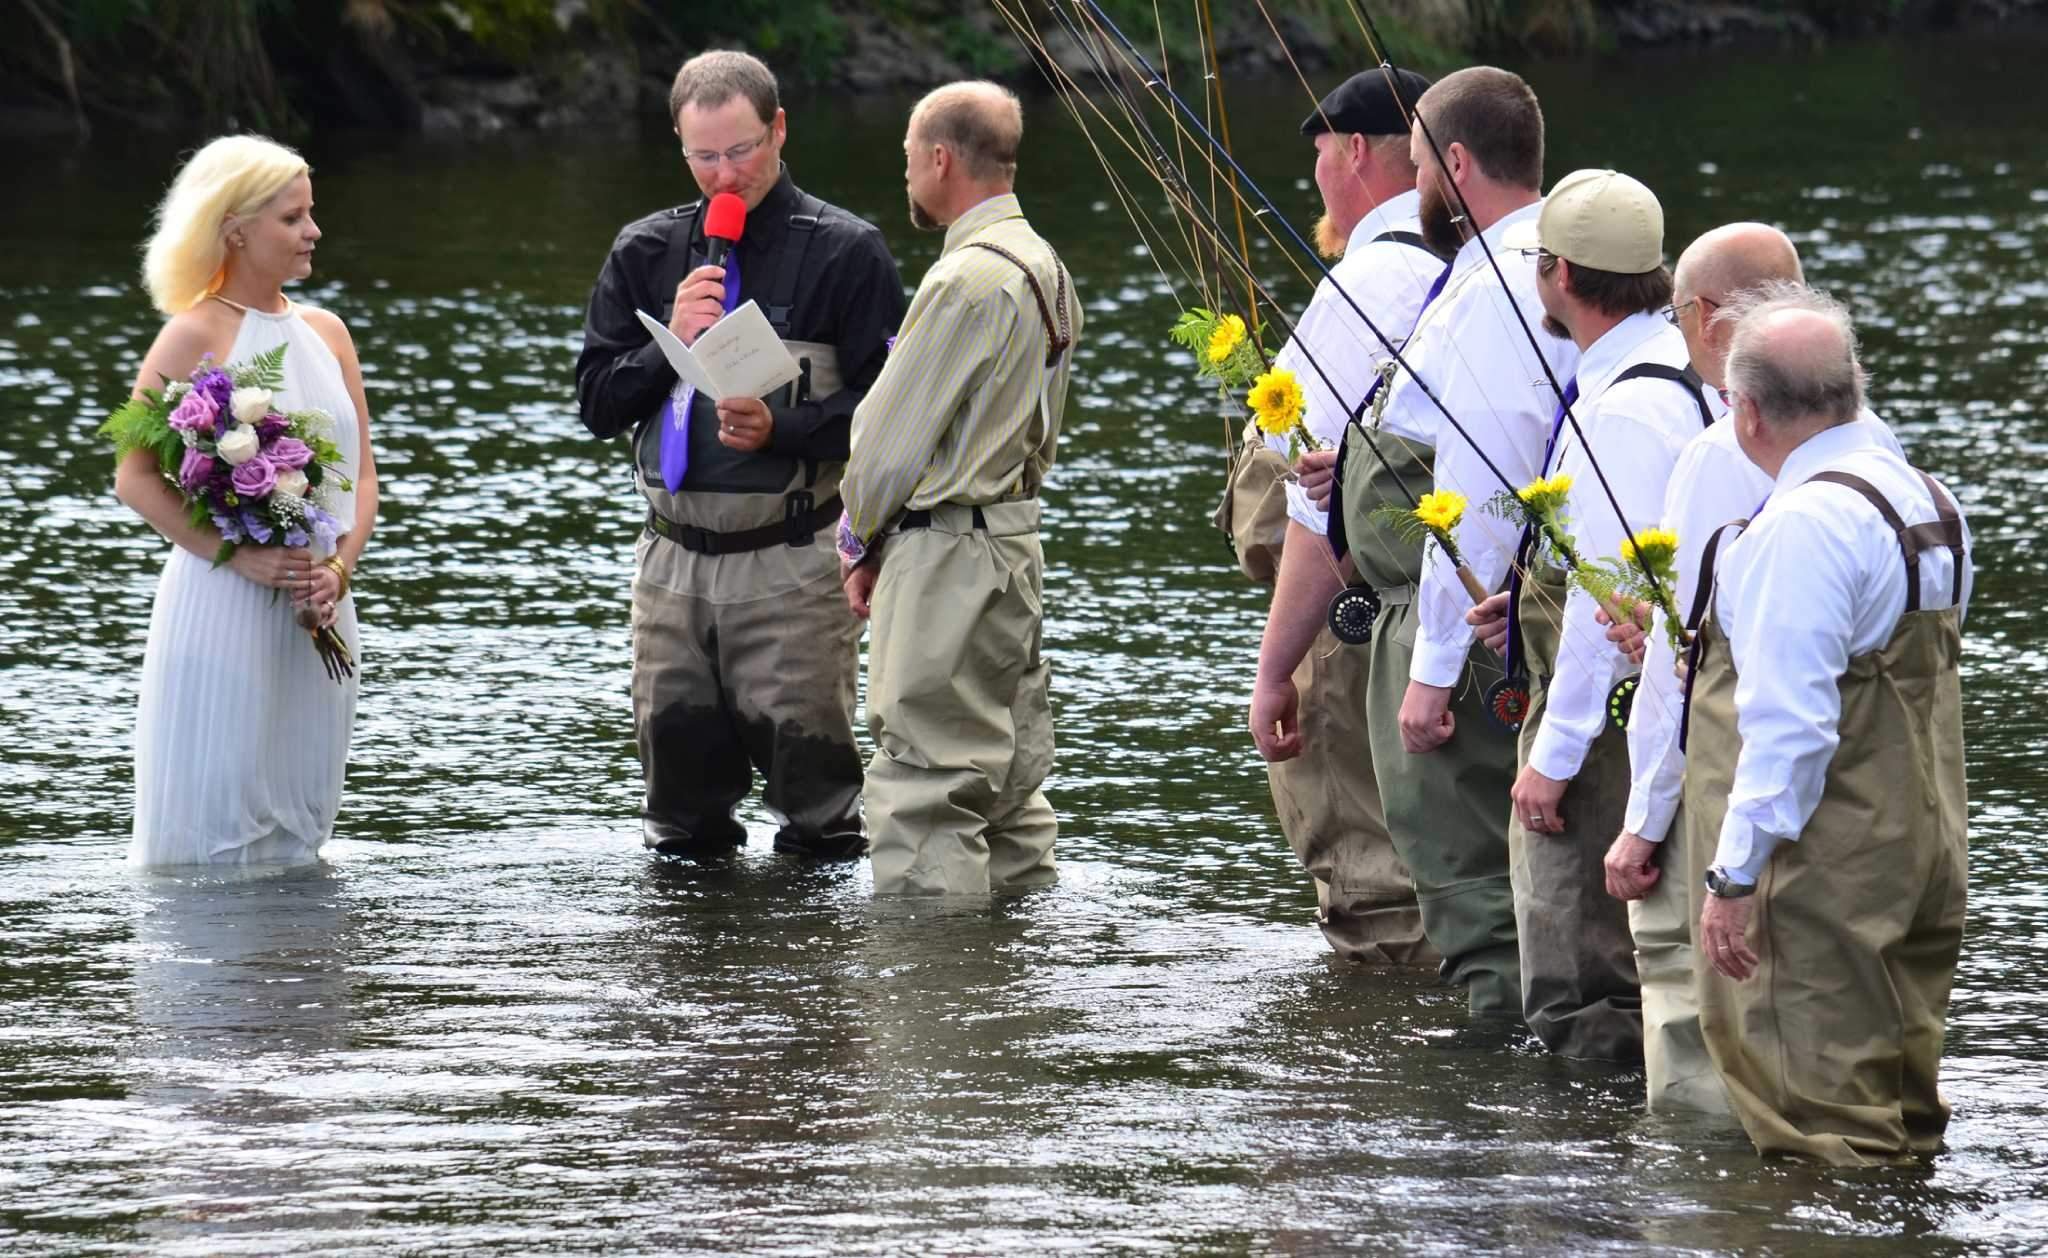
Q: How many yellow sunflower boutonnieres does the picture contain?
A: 5